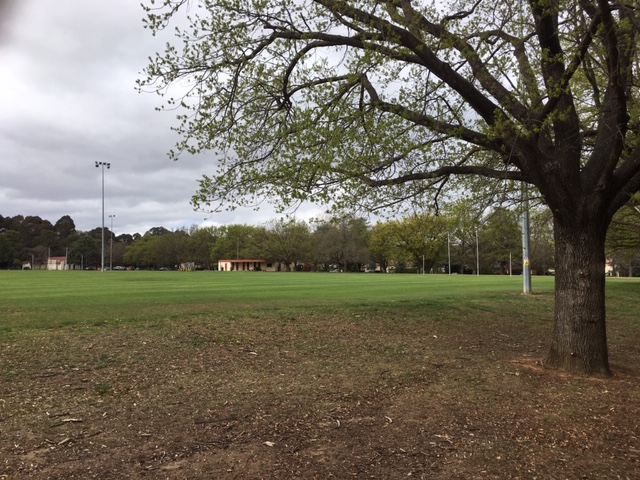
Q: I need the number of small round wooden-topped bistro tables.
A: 0